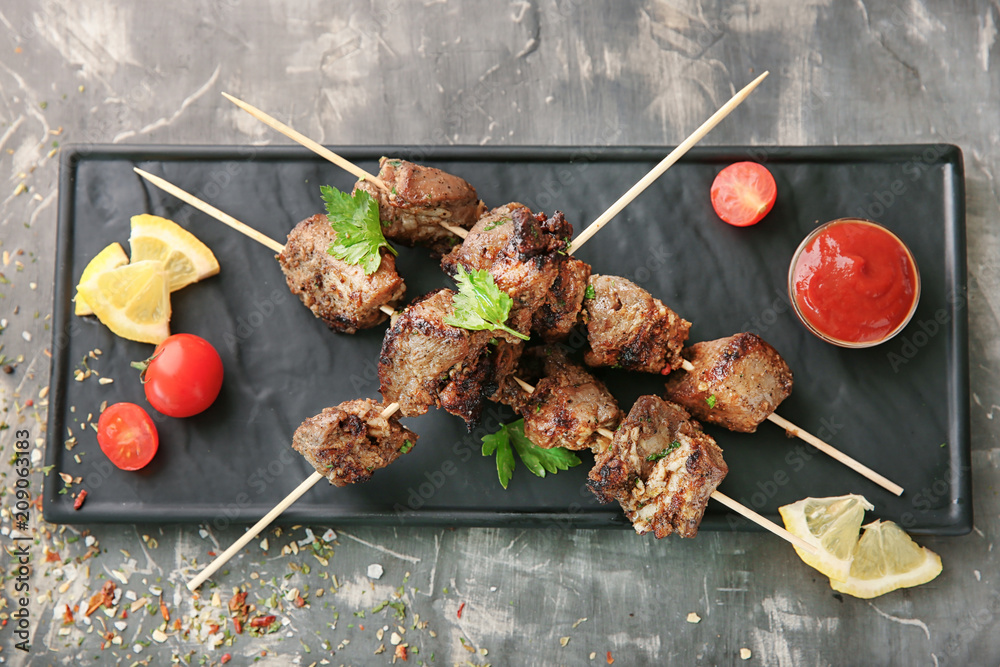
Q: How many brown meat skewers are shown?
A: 3